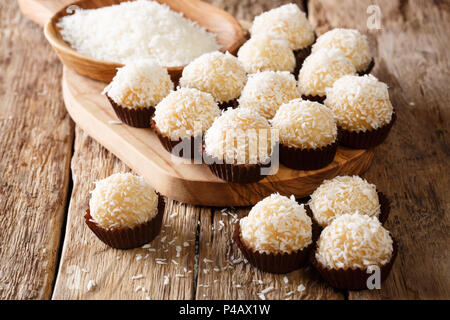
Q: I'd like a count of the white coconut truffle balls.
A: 15